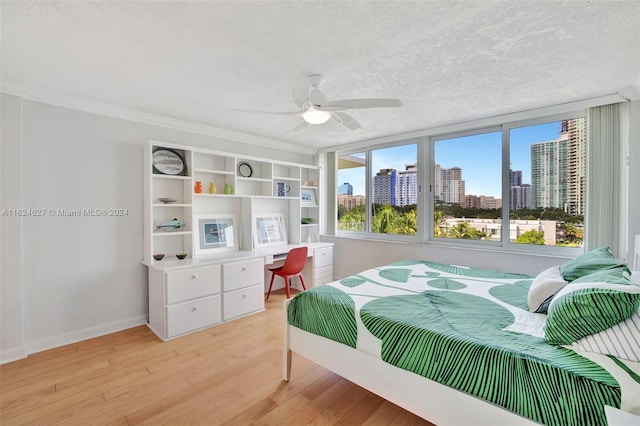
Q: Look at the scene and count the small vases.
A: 3